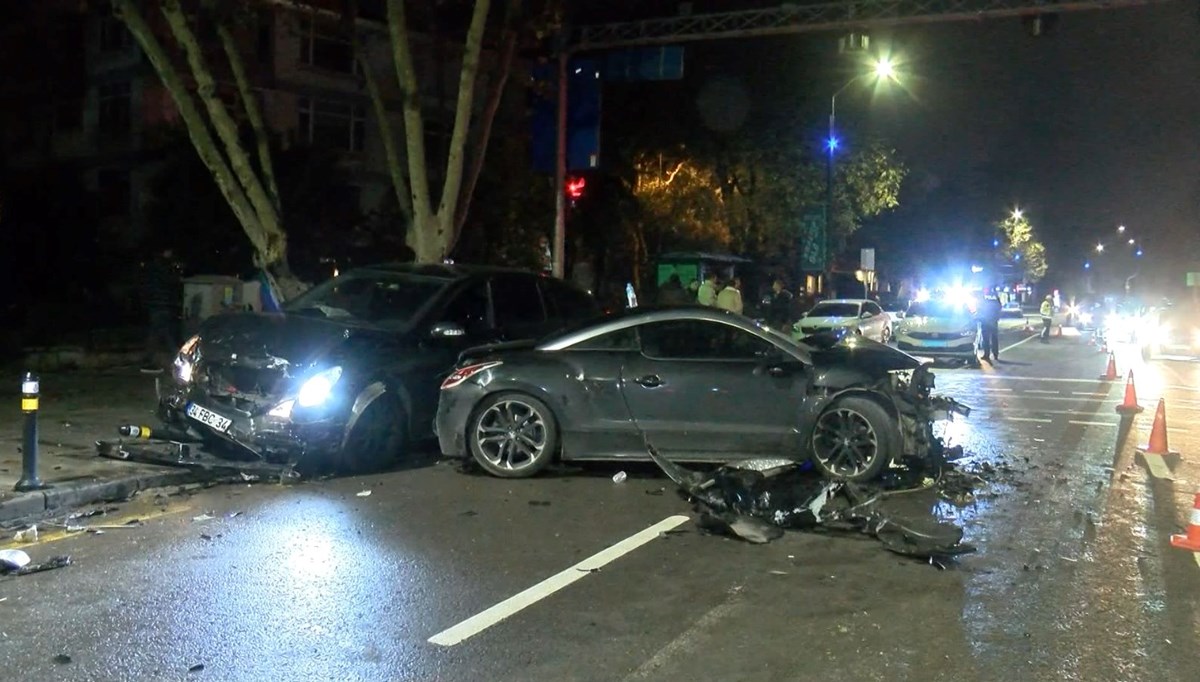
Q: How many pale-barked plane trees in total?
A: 2